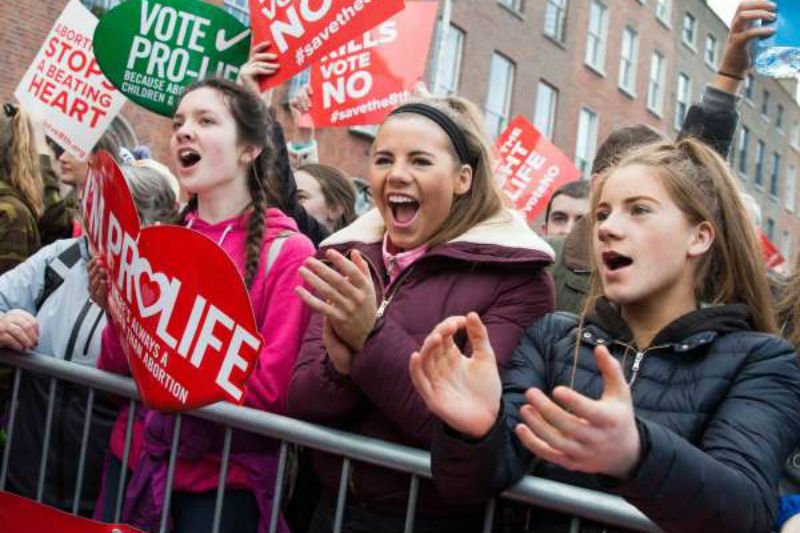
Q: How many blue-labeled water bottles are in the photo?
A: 1